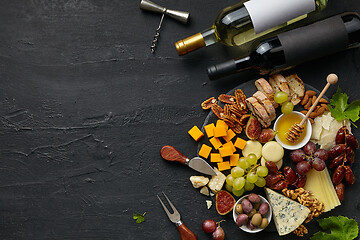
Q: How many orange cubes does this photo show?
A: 13